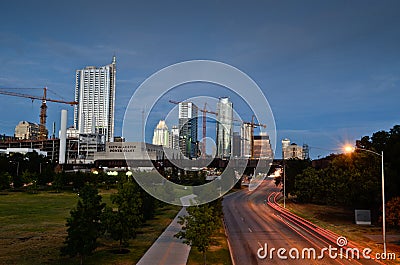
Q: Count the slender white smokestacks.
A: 1